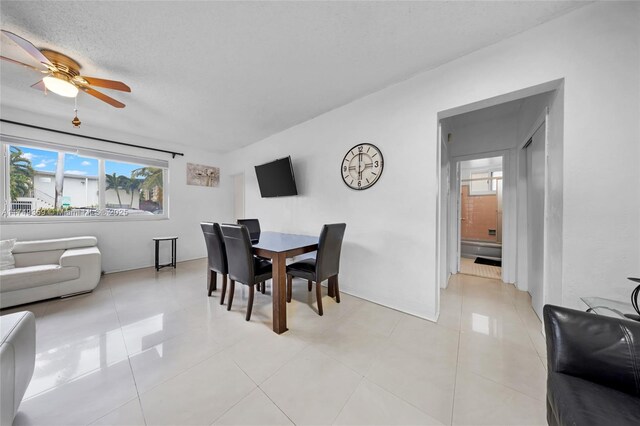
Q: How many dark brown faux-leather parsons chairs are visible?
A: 4